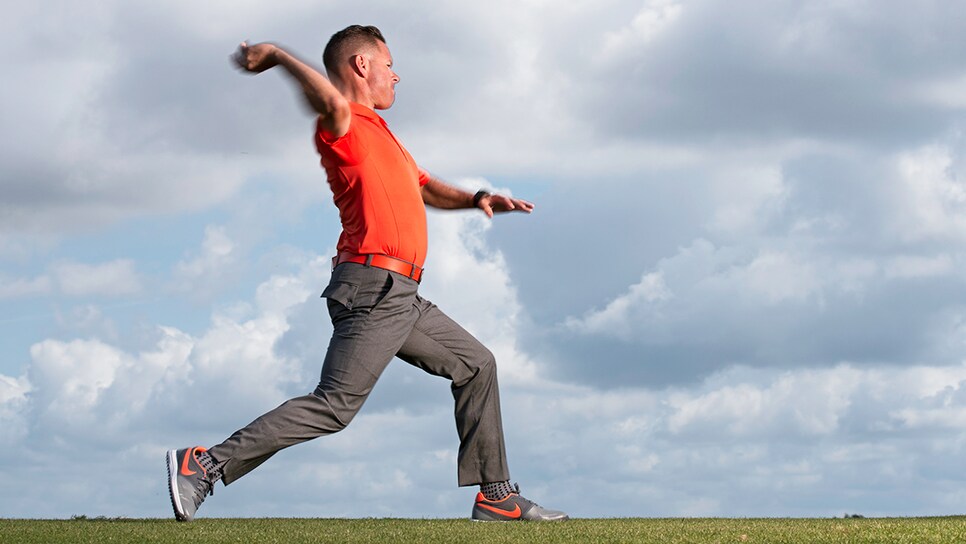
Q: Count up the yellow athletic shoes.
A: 0